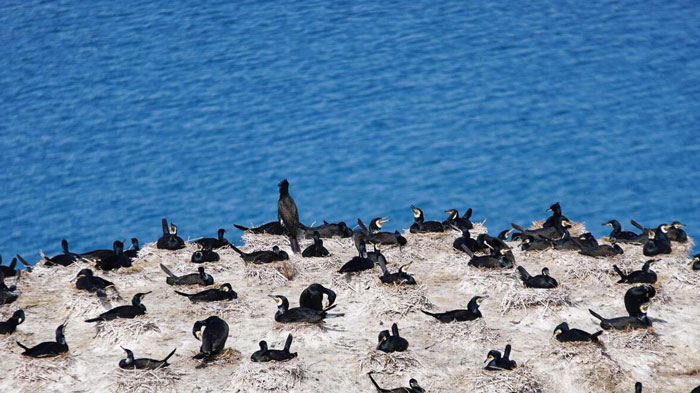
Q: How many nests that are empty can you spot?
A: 0